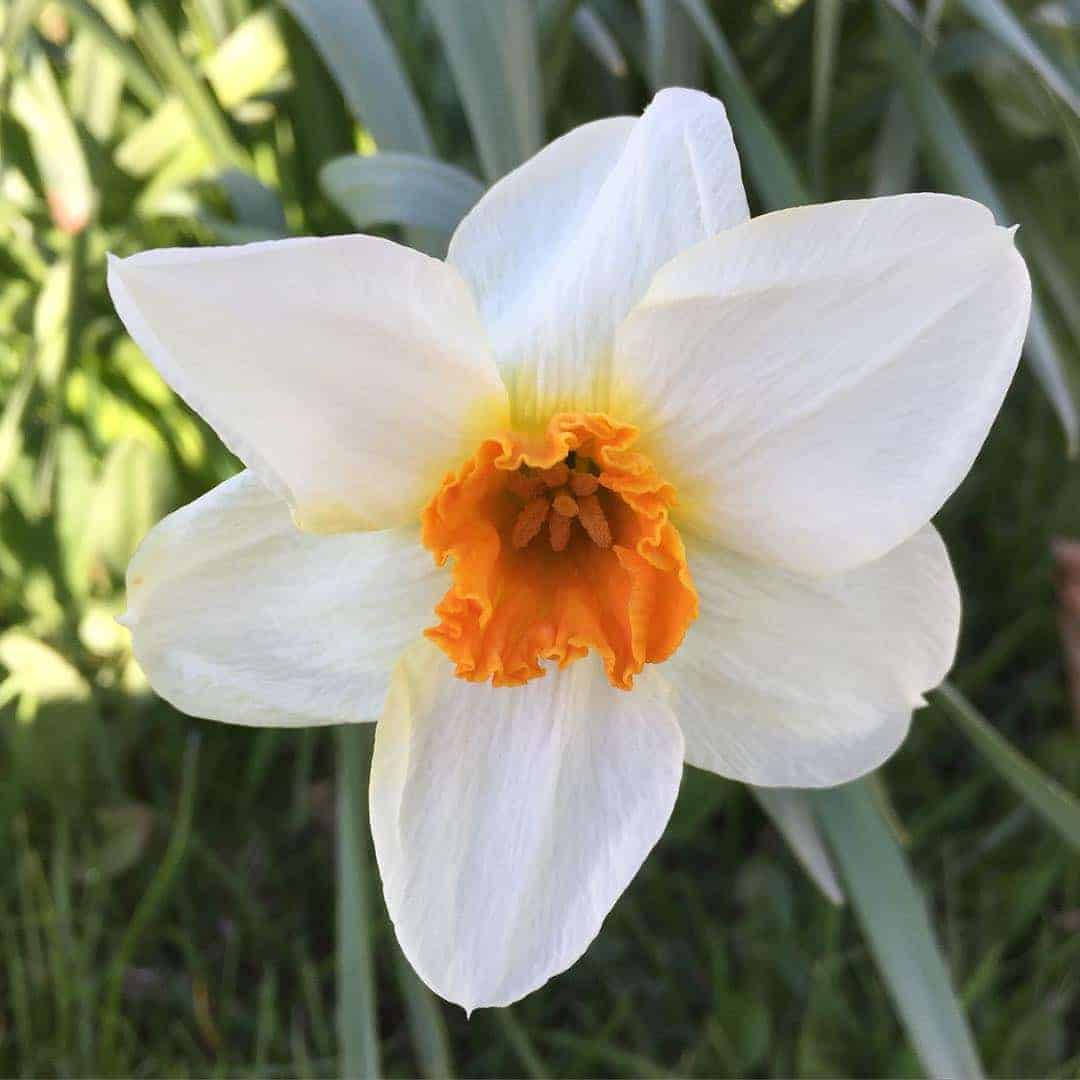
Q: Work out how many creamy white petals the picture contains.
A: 6